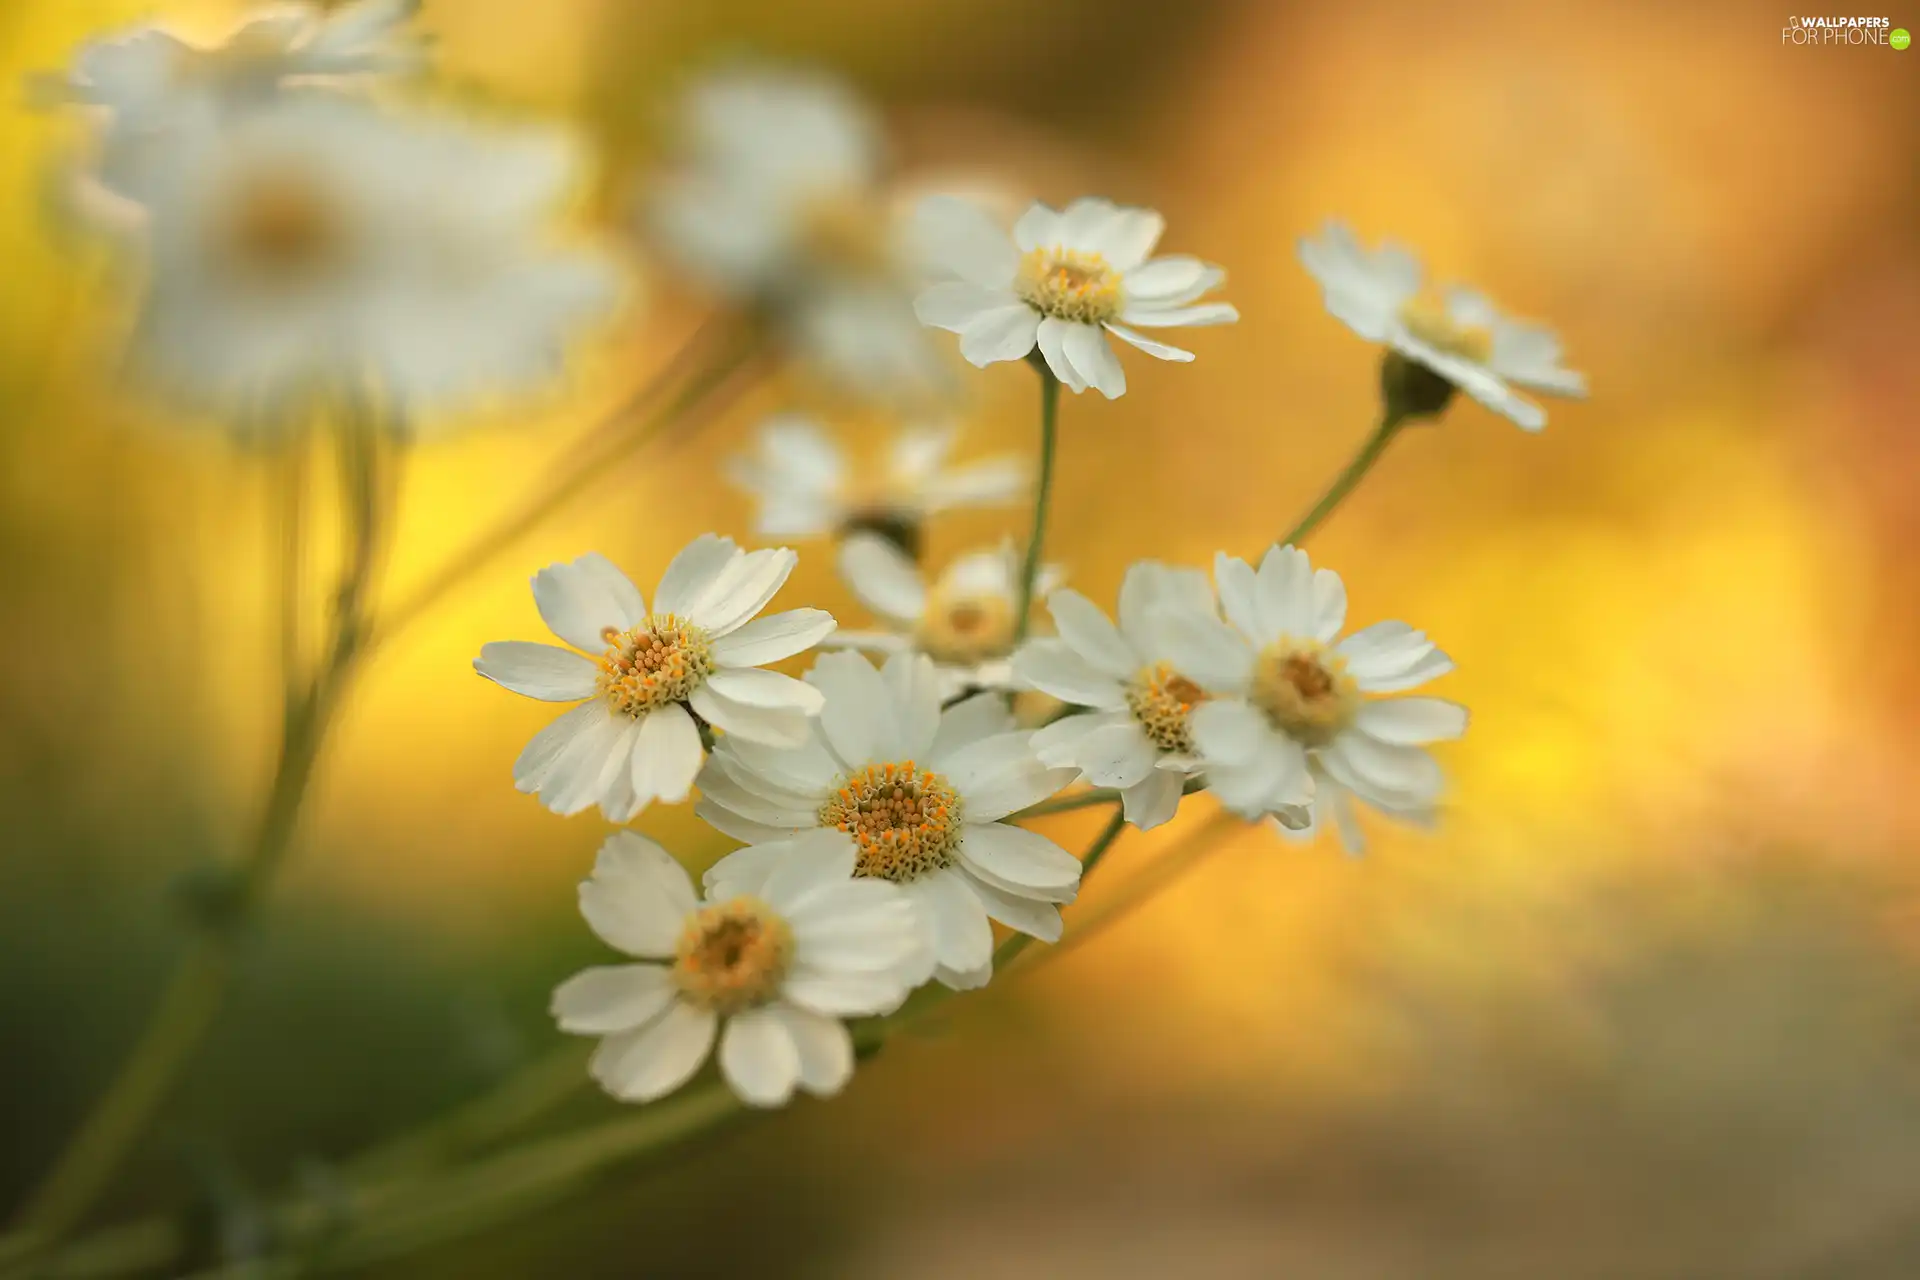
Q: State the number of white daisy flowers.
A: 12